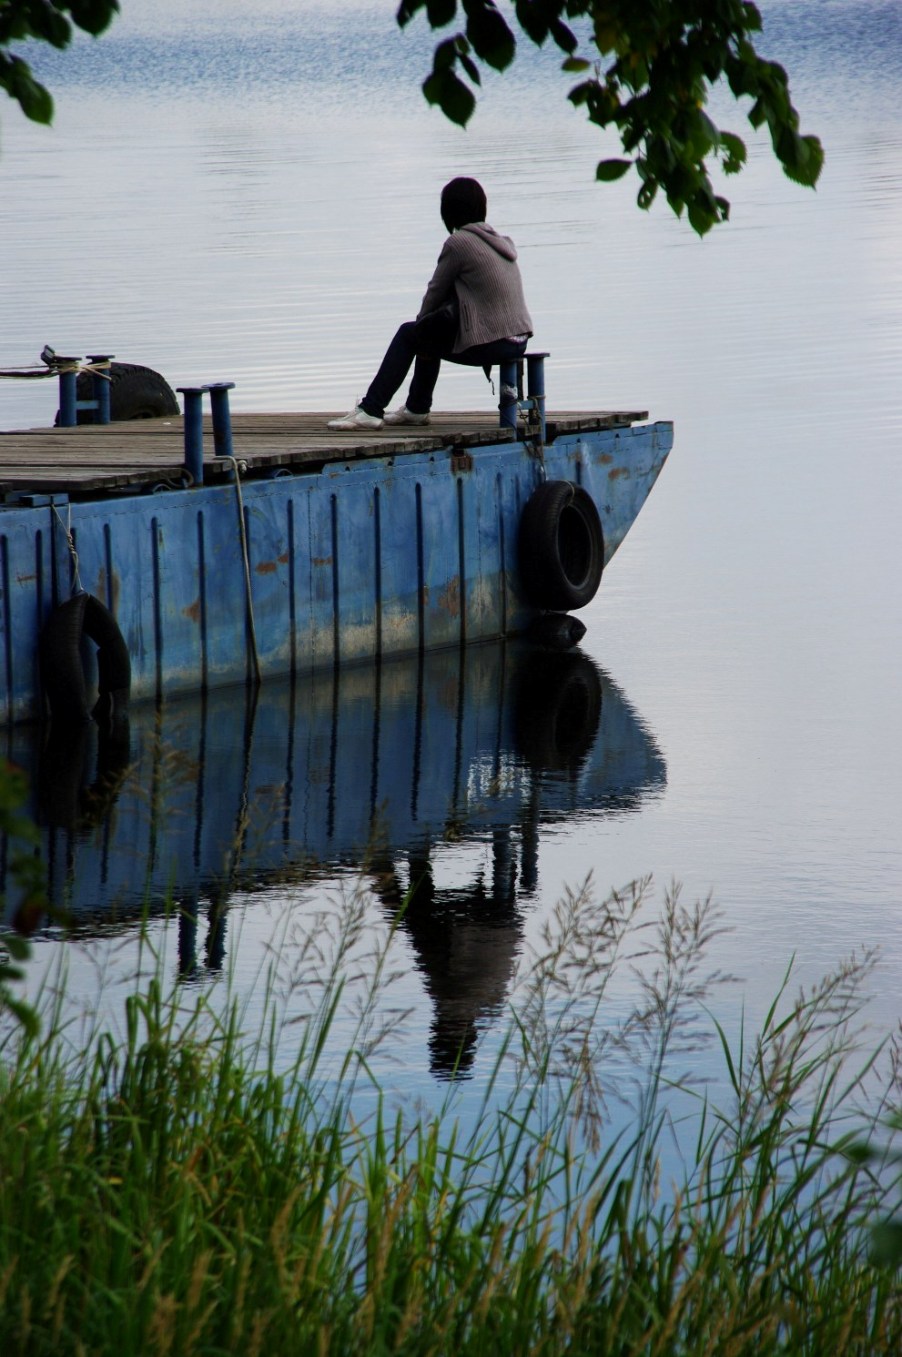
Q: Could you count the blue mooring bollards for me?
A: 6